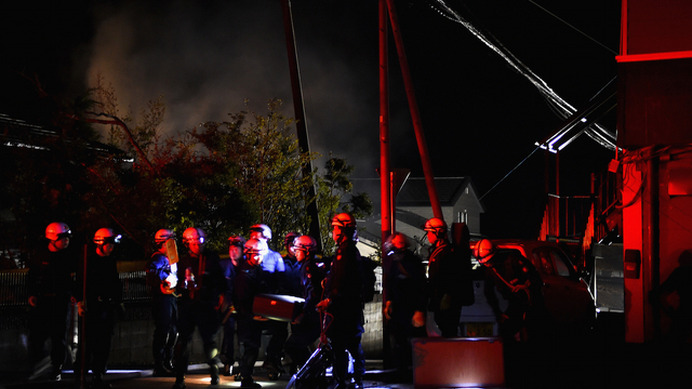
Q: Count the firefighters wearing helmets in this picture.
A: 13